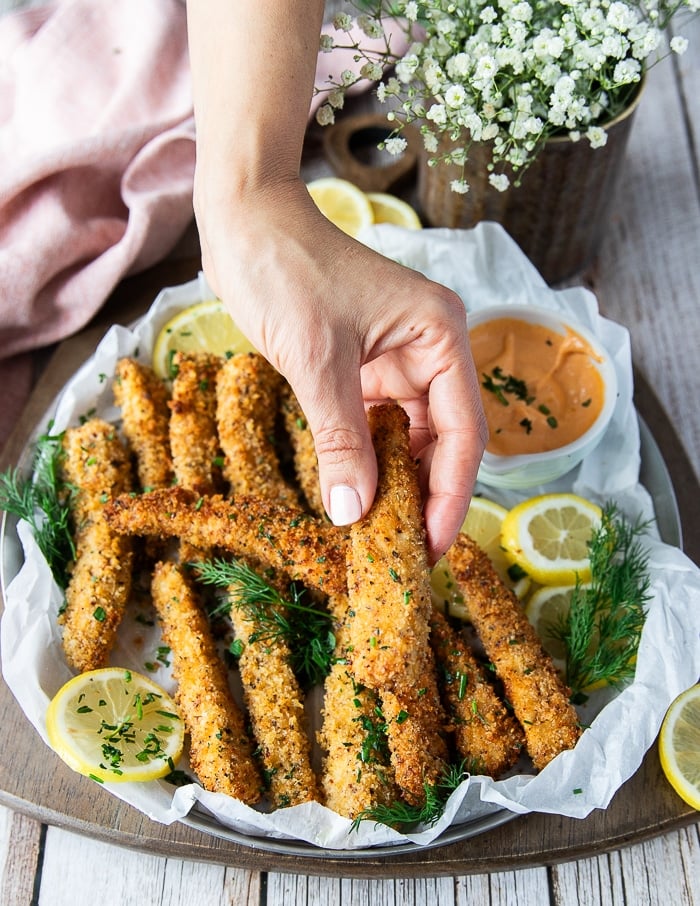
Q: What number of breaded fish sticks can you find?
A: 13